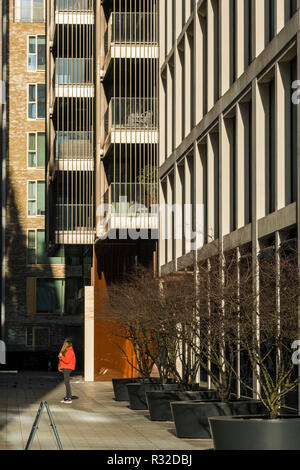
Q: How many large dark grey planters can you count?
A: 5